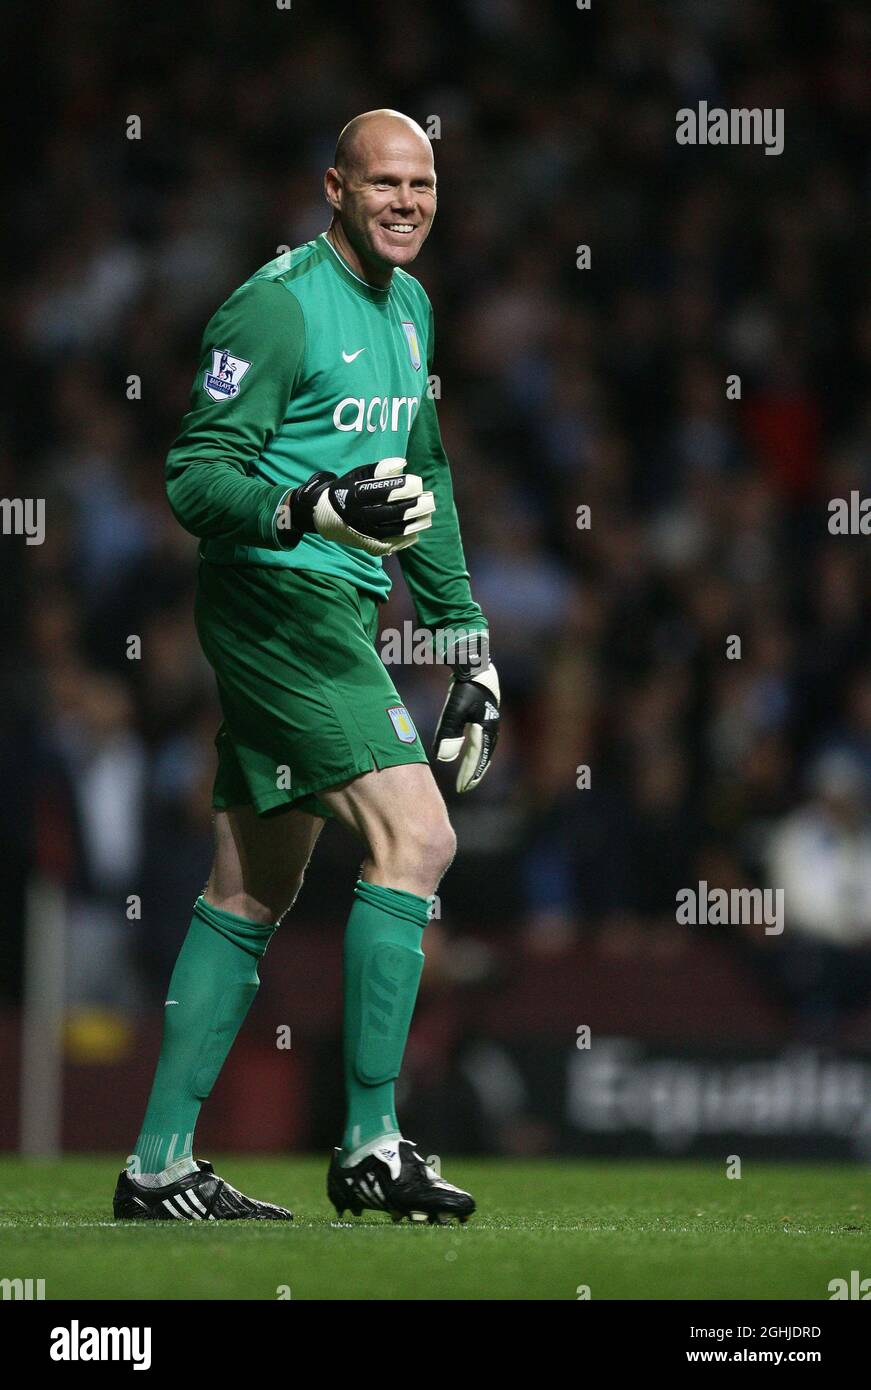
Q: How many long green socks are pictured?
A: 2